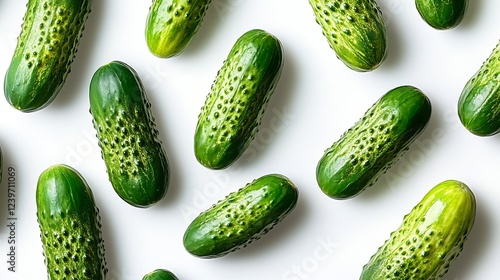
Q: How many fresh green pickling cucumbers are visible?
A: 12